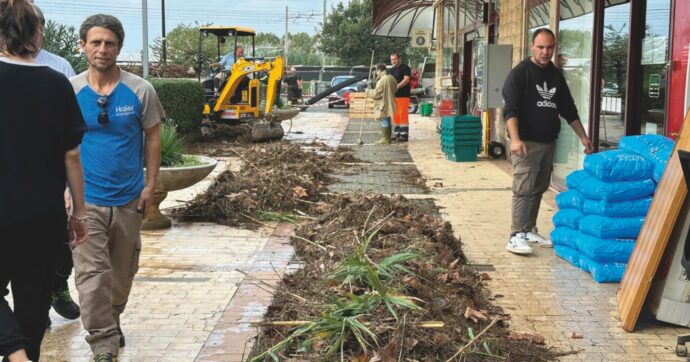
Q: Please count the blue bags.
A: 12